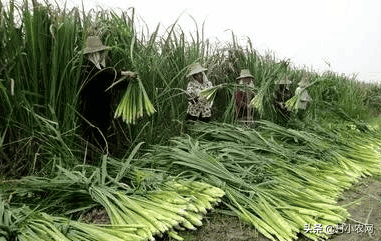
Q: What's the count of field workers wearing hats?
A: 5